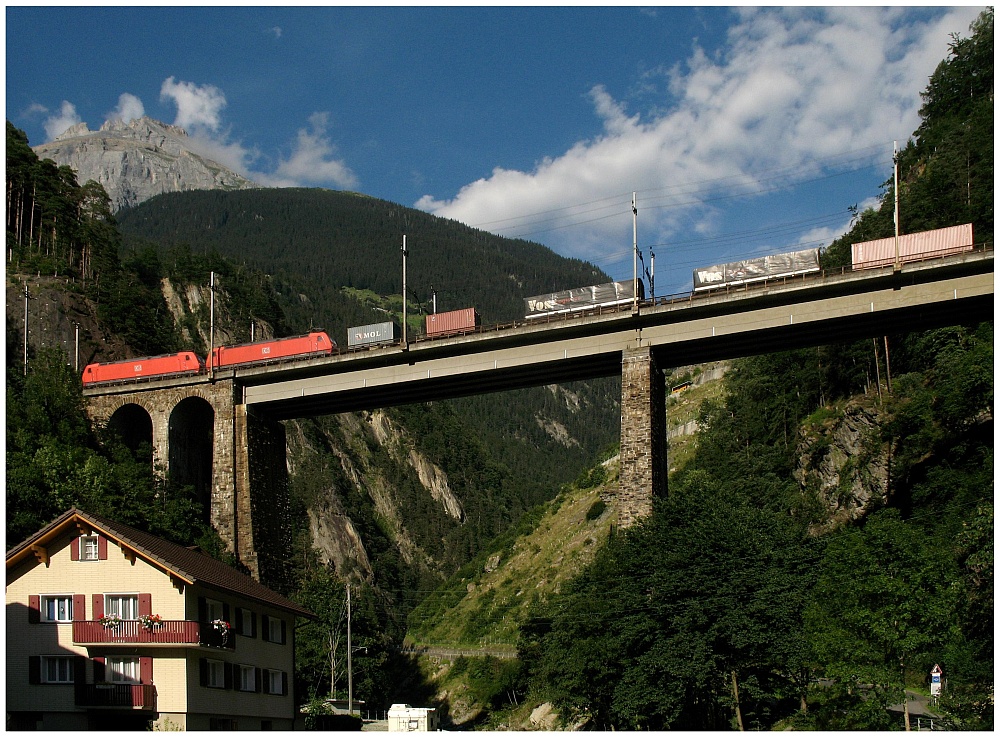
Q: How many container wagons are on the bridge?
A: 5